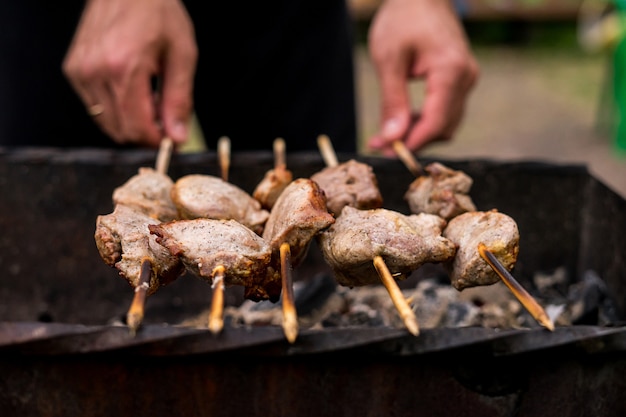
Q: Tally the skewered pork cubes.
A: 10